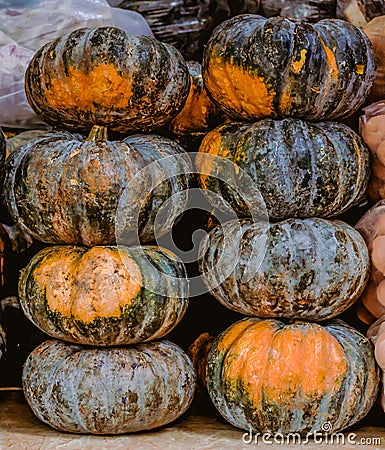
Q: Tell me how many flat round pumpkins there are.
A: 8